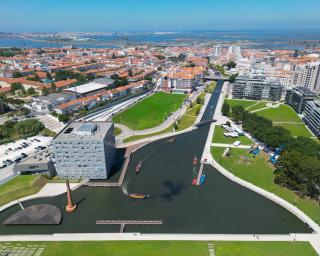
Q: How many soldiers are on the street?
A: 0